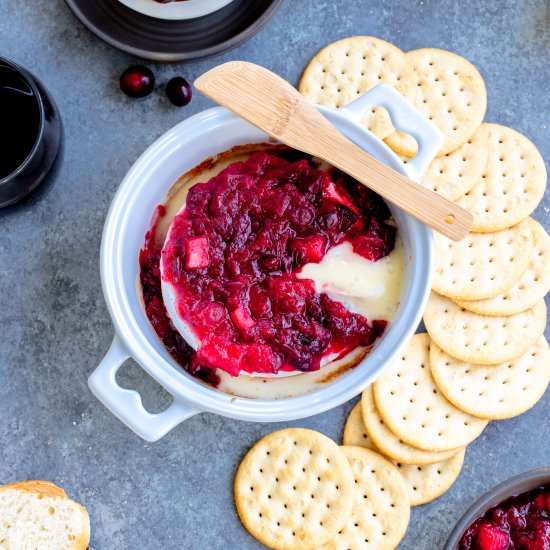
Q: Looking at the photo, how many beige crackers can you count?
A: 13